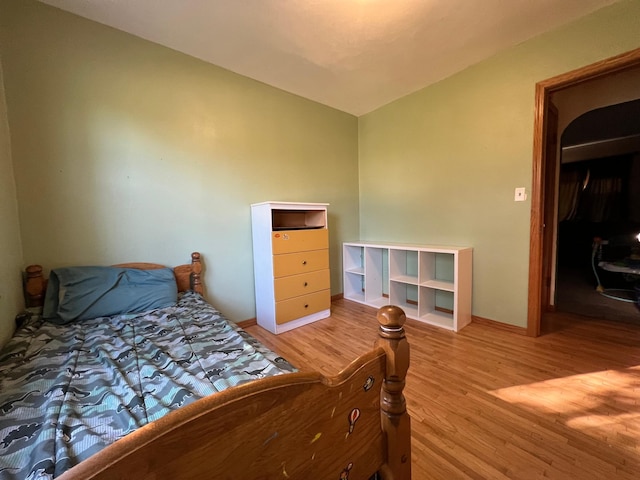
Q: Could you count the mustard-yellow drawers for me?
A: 4